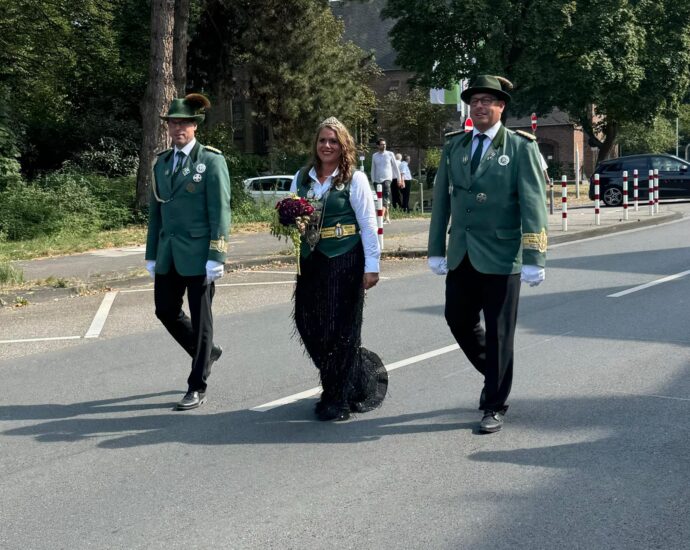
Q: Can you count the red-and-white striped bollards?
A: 7